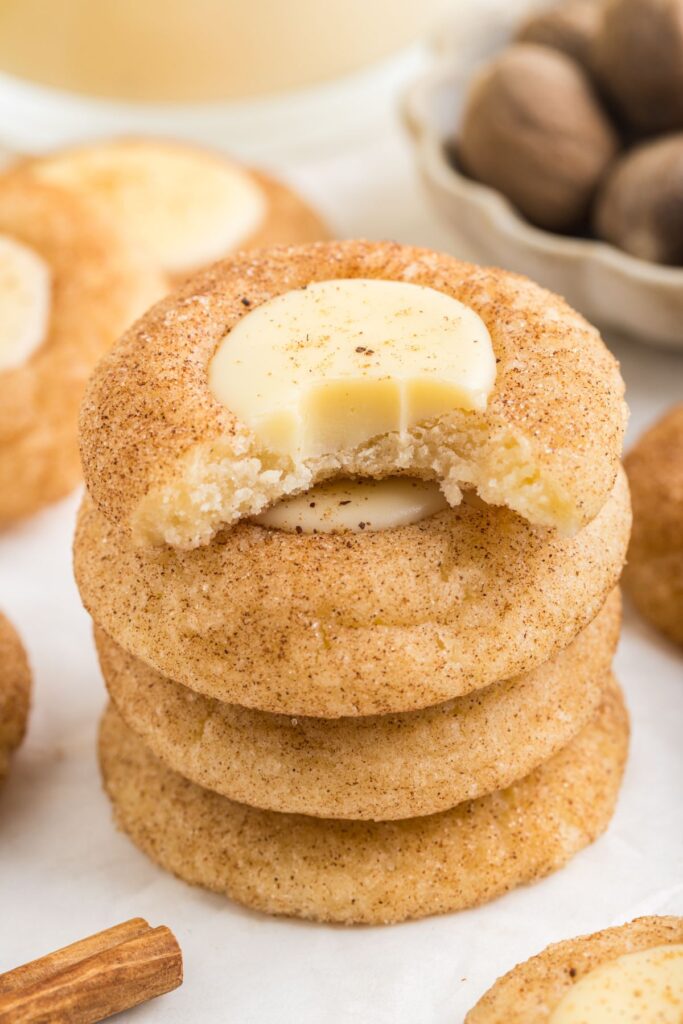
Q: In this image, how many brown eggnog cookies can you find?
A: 9